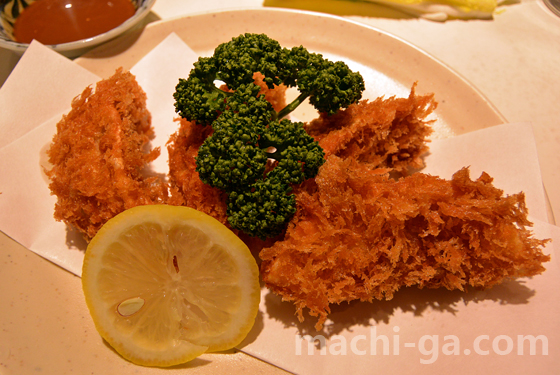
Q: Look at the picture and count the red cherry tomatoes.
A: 0